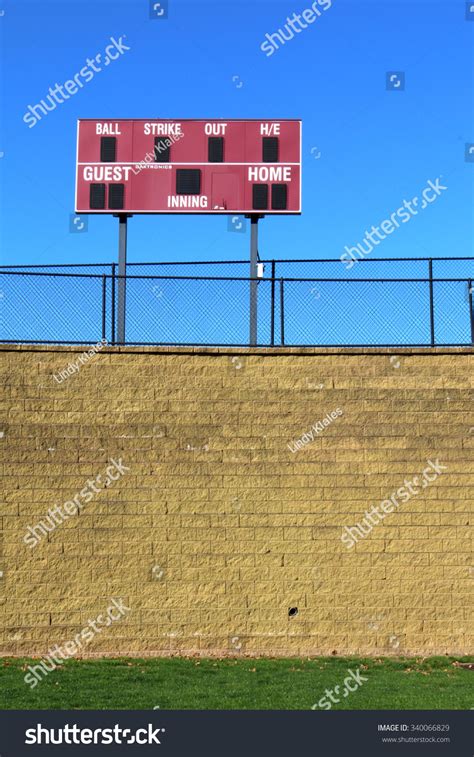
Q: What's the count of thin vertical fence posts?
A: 6